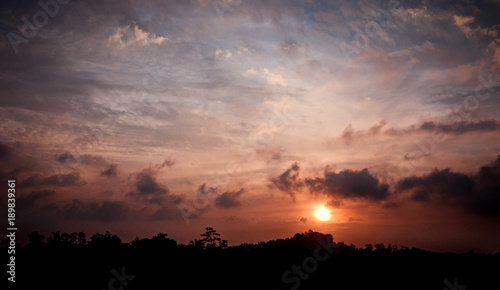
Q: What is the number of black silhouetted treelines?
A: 1